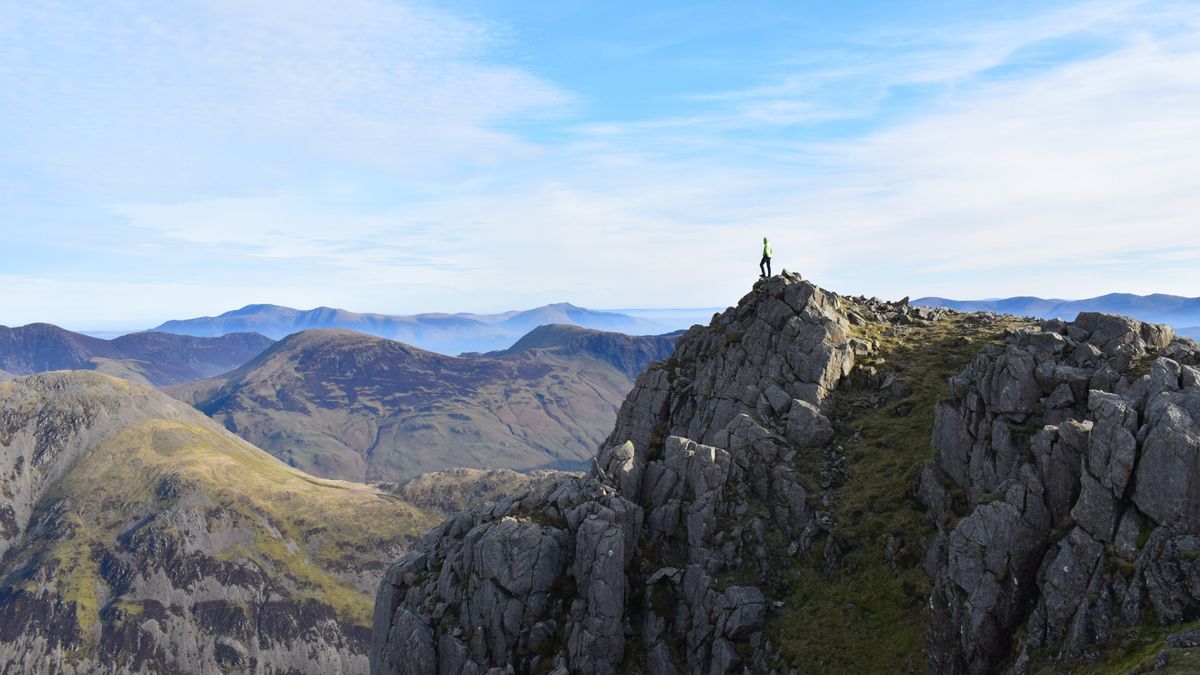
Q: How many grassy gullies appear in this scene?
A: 1